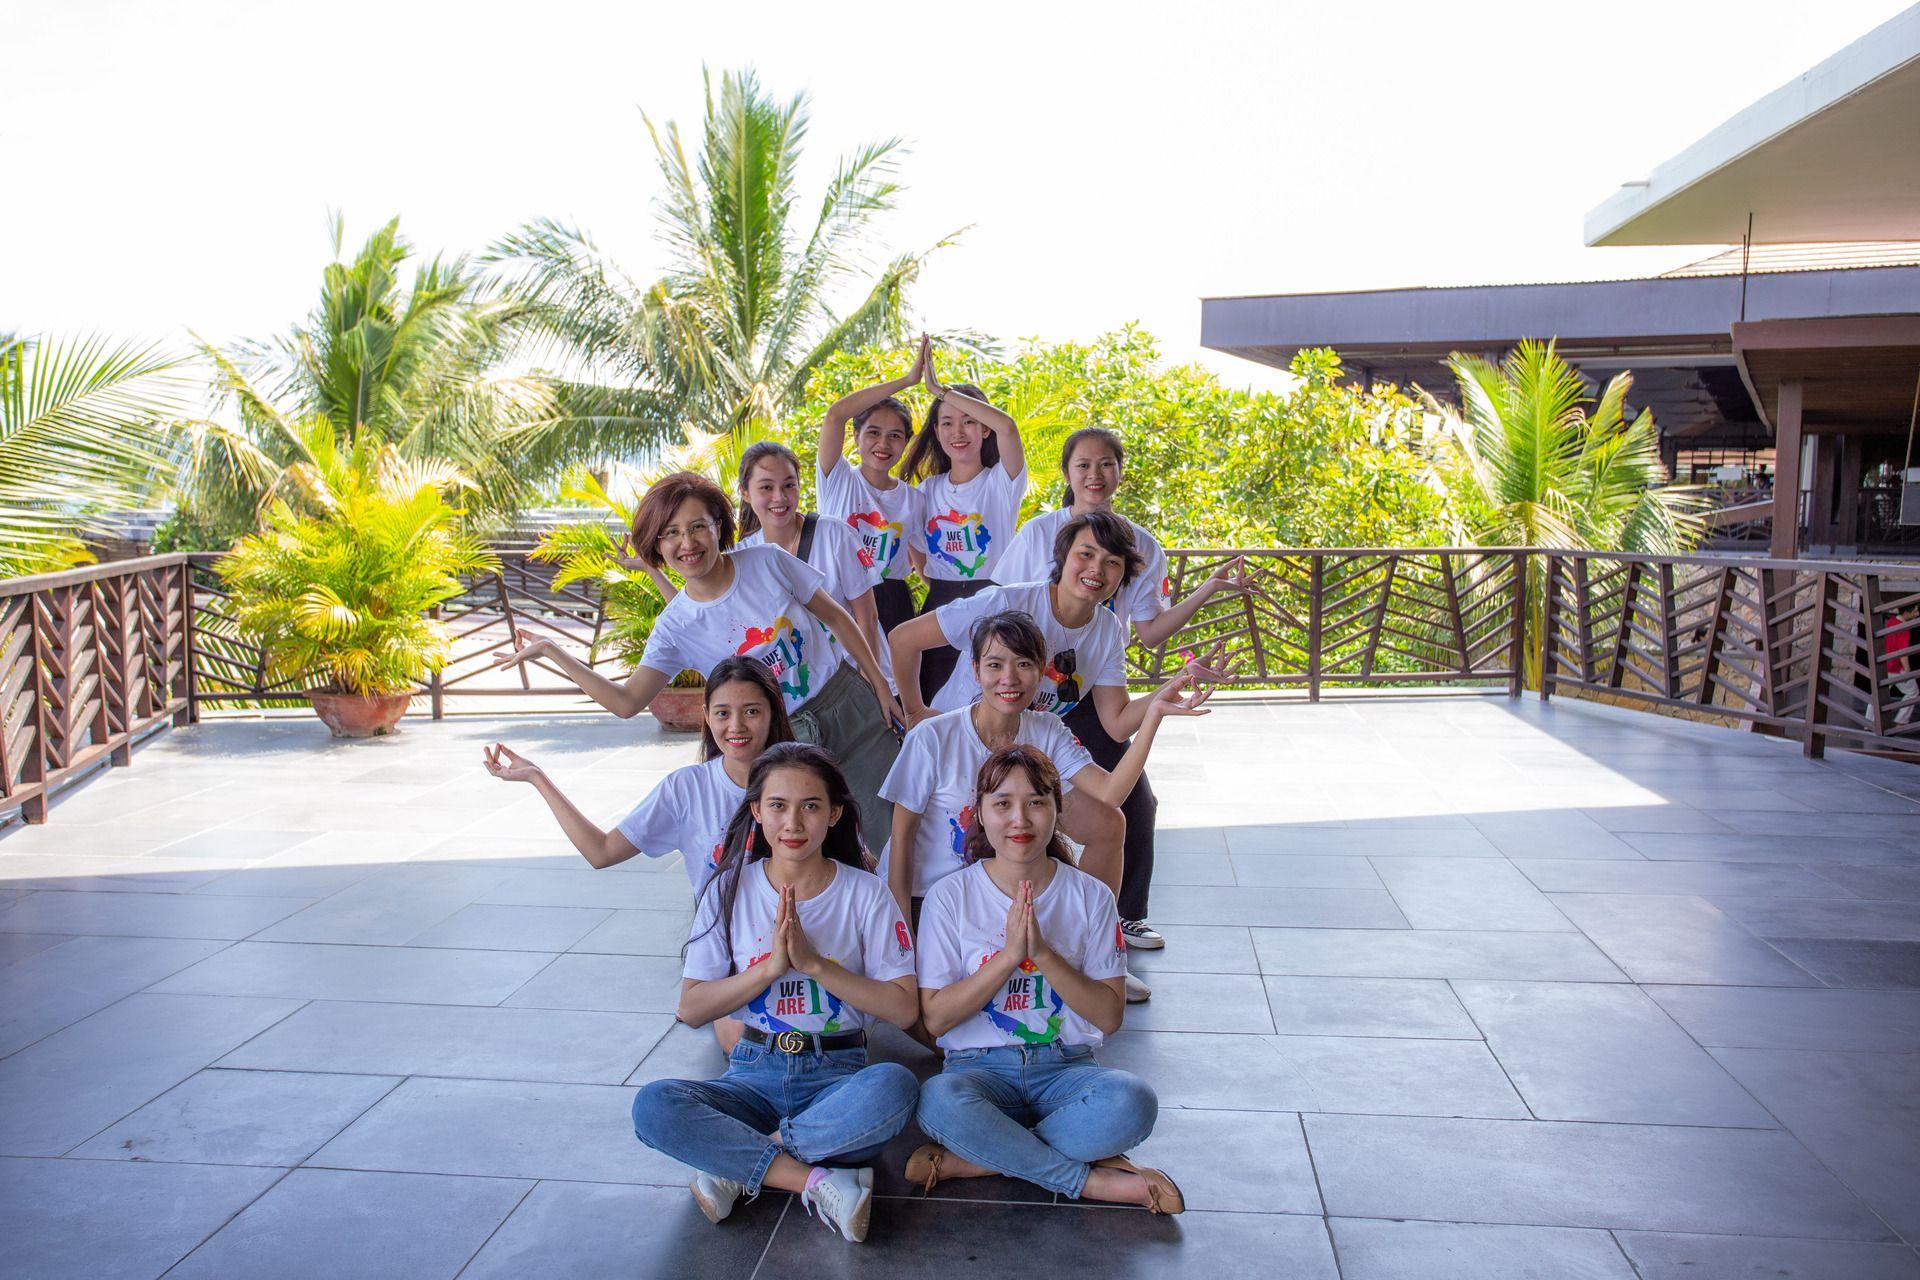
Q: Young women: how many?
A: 10